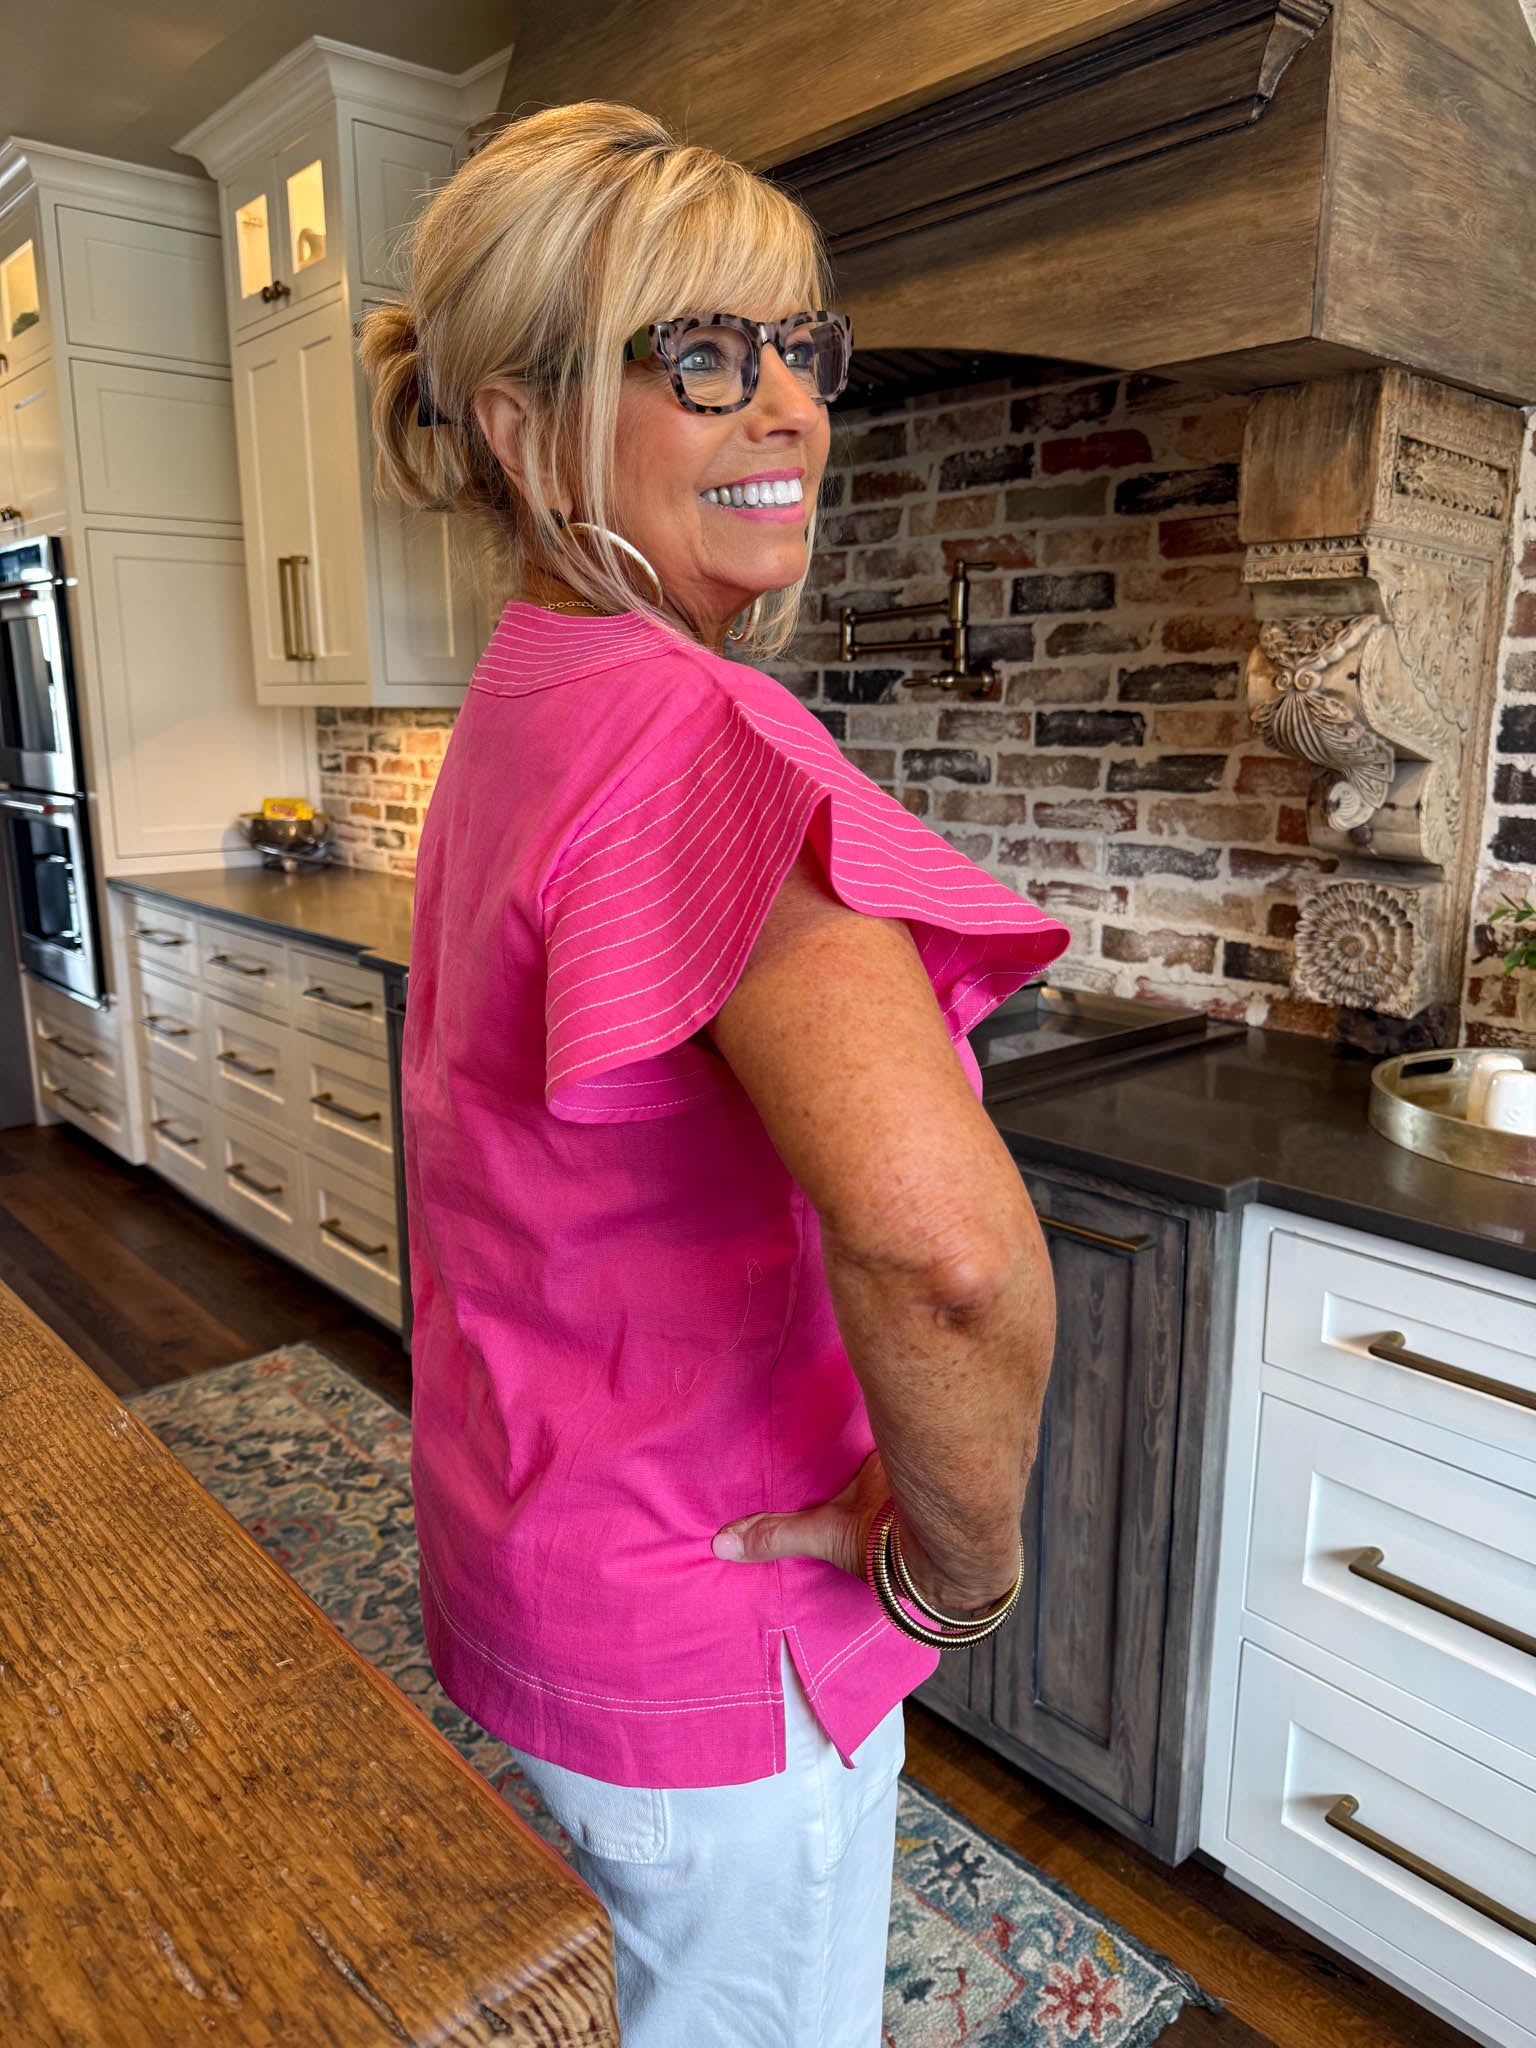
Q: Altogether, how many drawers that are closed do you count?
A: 14